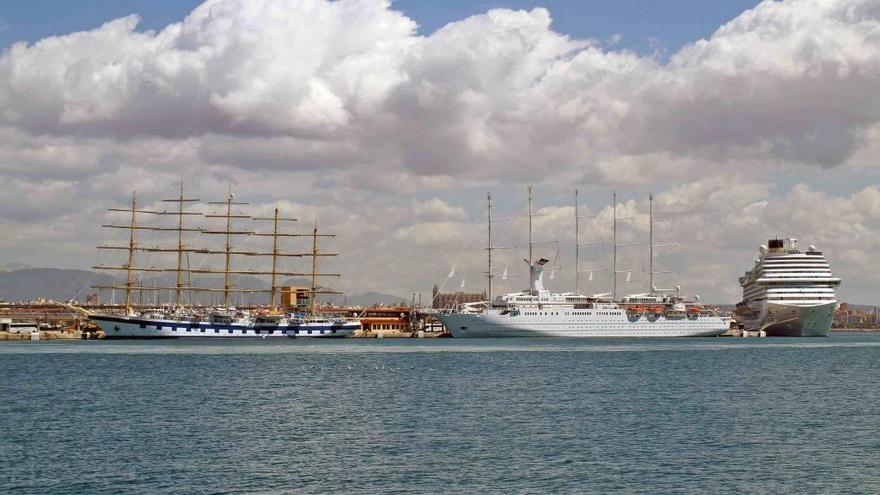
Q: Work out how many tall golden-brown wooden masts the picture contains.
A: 5